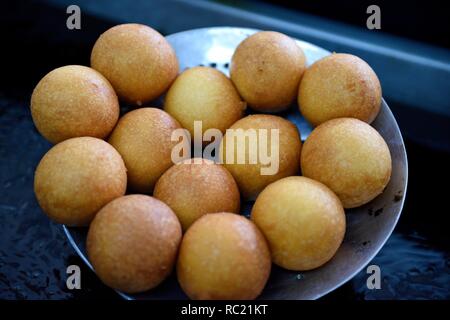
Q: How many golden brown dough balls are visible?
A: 13